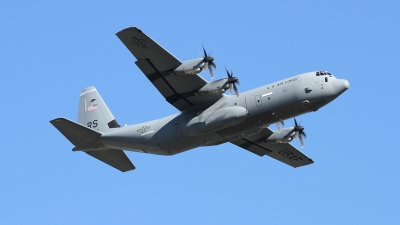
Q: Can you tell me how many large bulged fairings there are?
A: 1